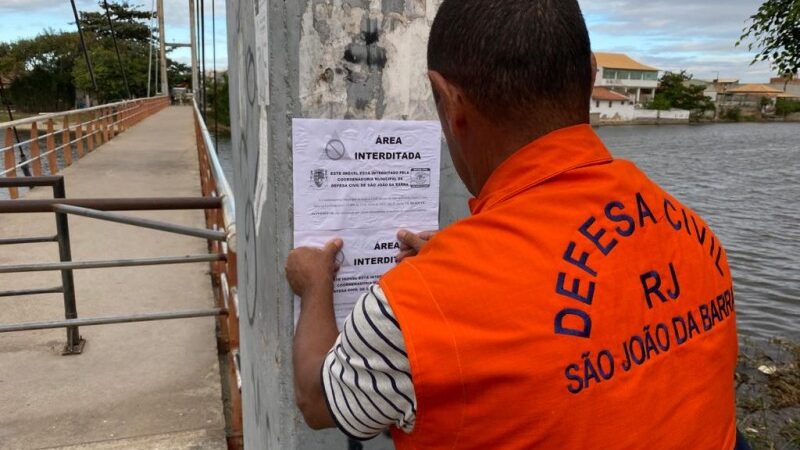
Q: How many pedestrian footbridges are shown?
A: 1